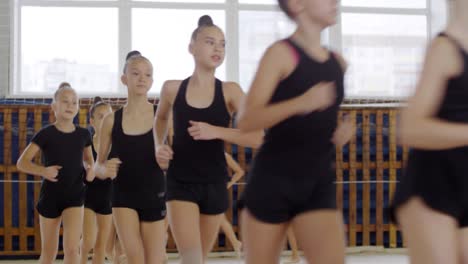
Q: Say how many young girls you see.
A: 6